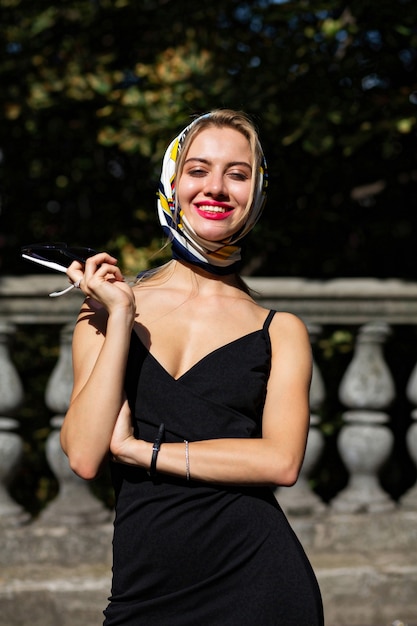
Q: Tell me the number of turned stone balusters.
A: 5